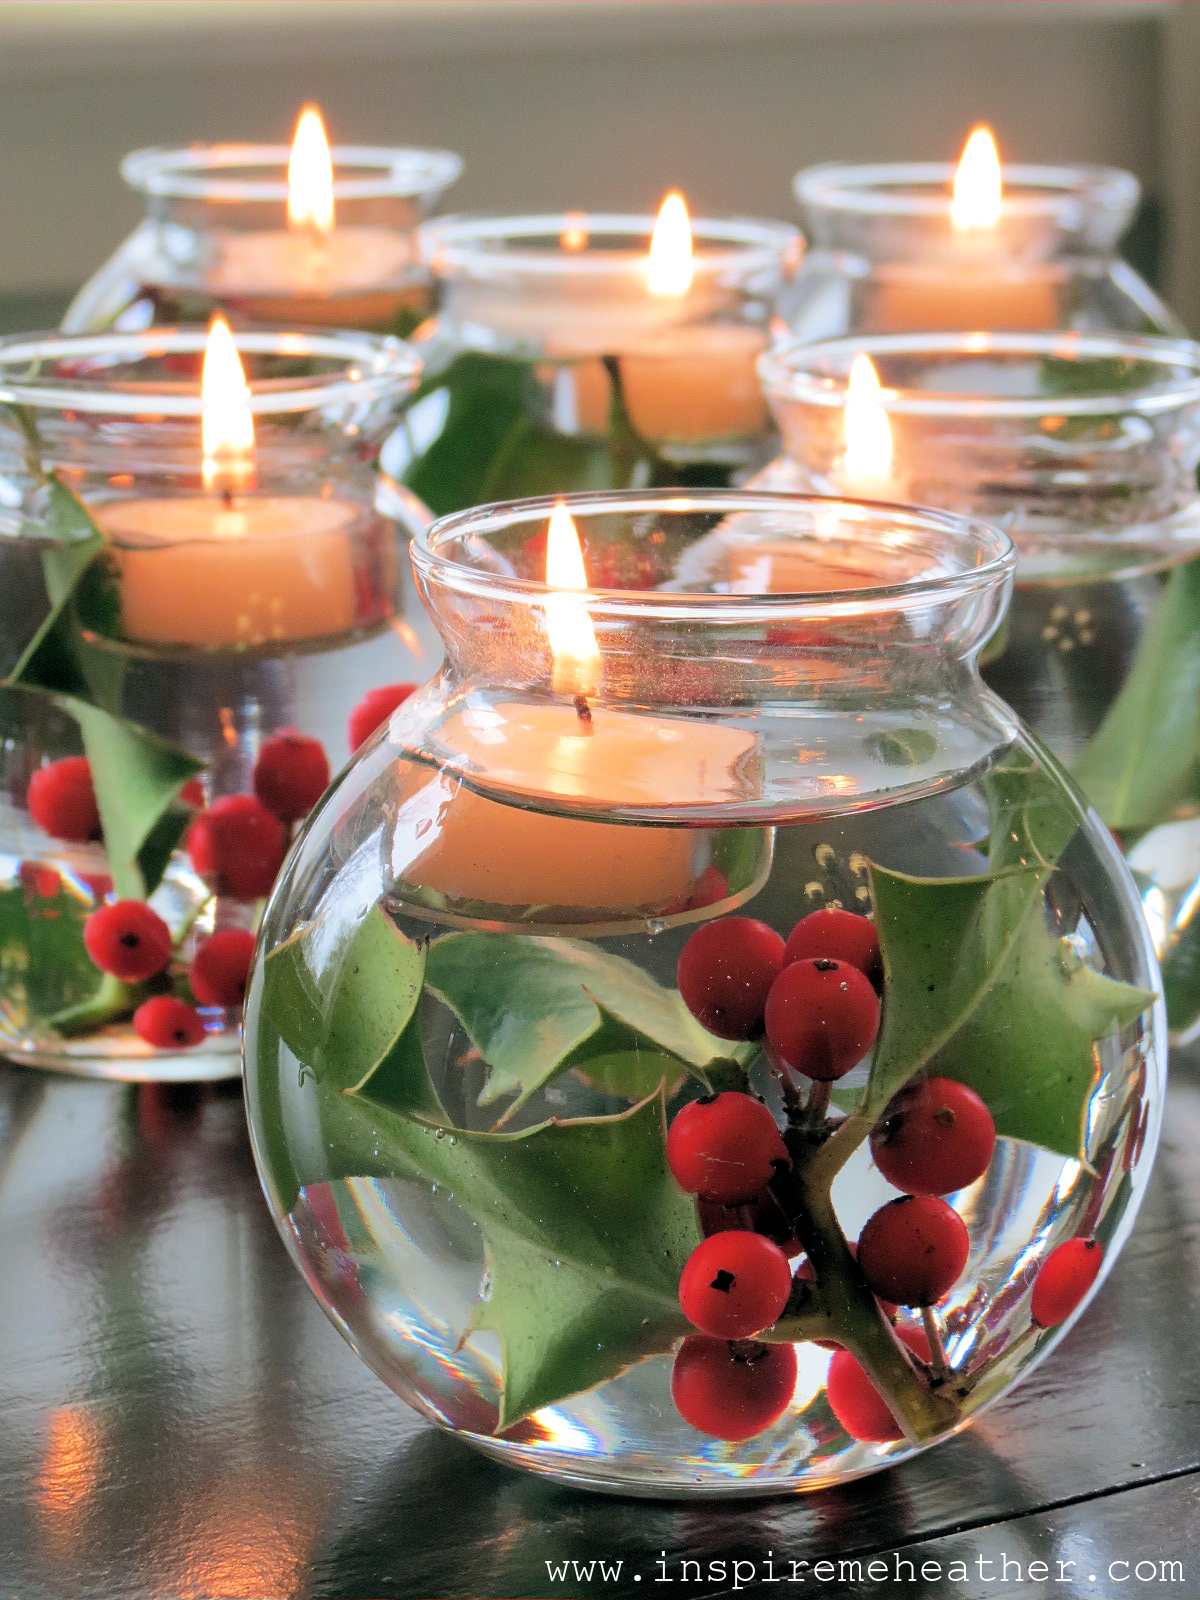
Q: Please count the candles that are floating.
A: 6